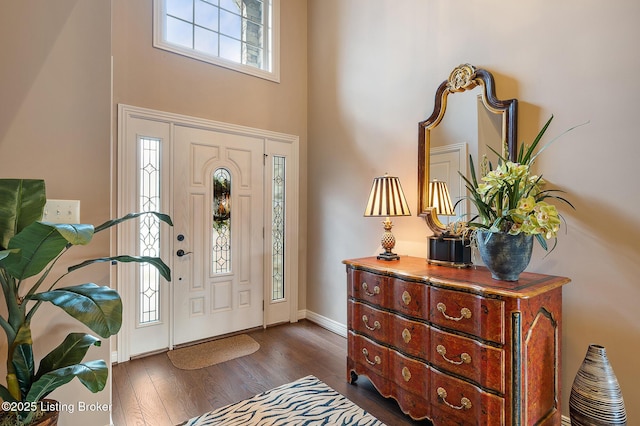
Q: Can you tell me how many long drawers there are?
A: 3